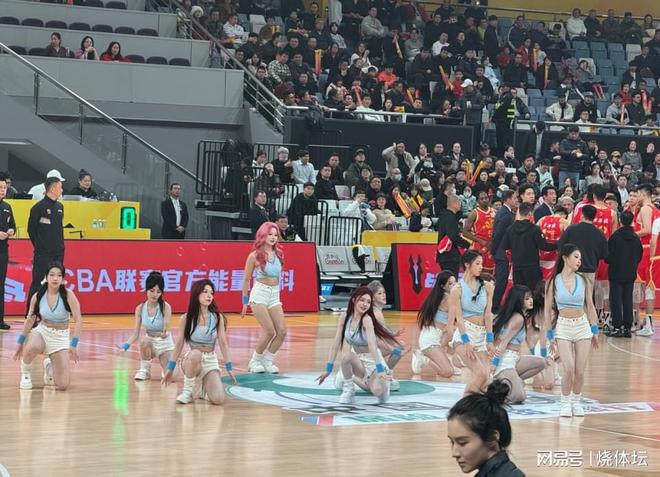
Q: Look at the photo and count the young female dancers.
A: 11